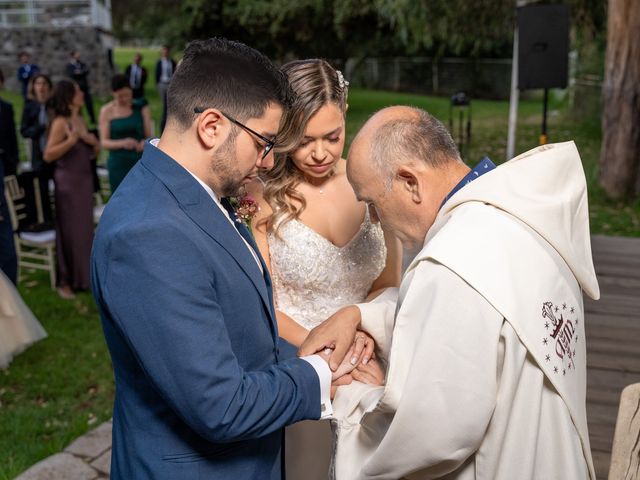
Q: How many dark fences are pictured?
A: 1